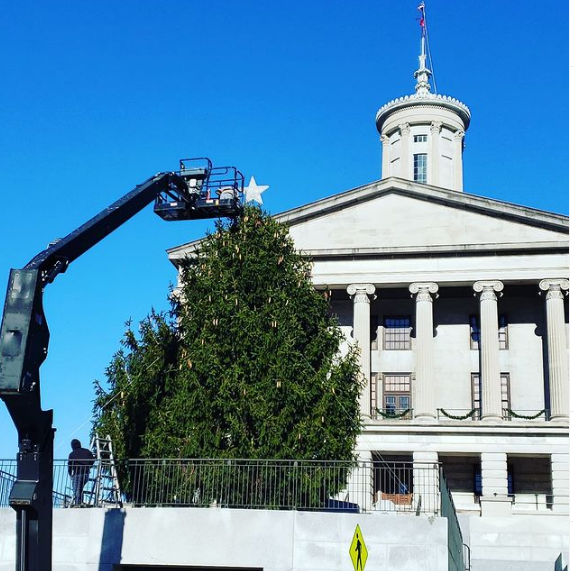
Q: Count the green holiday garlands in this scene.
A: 3